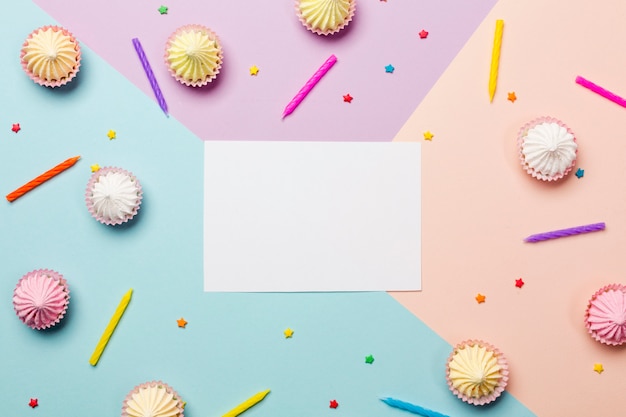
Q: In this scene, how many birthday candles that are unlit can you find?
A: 9